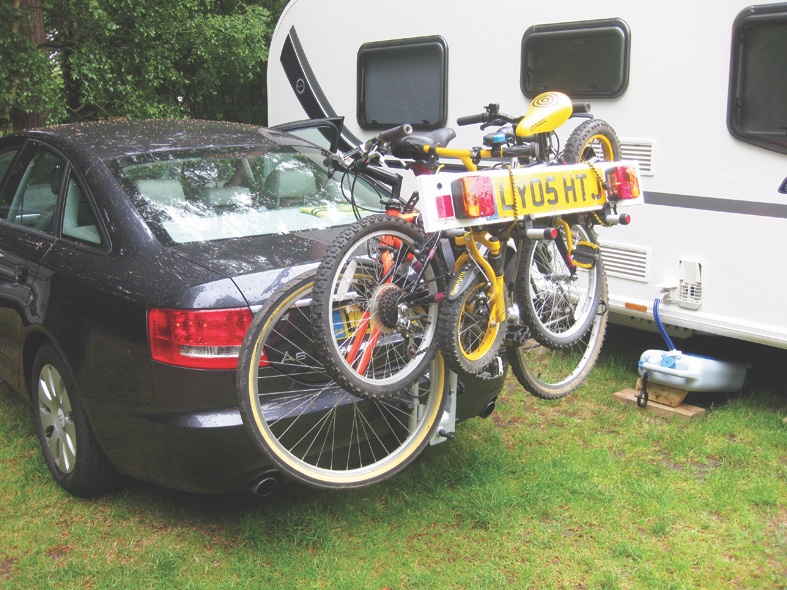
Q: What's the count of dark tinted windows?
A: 3